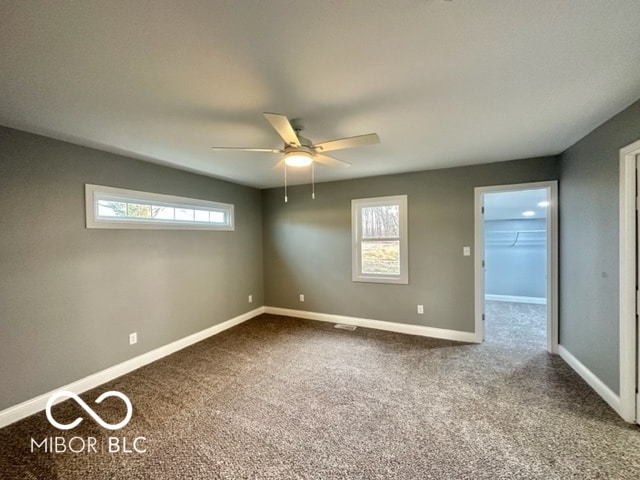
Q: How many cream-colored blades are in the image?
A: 5